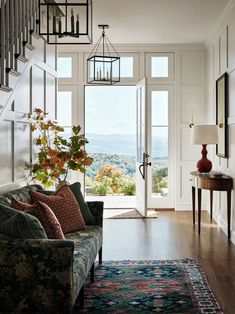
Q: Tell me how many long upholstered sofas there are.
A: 1